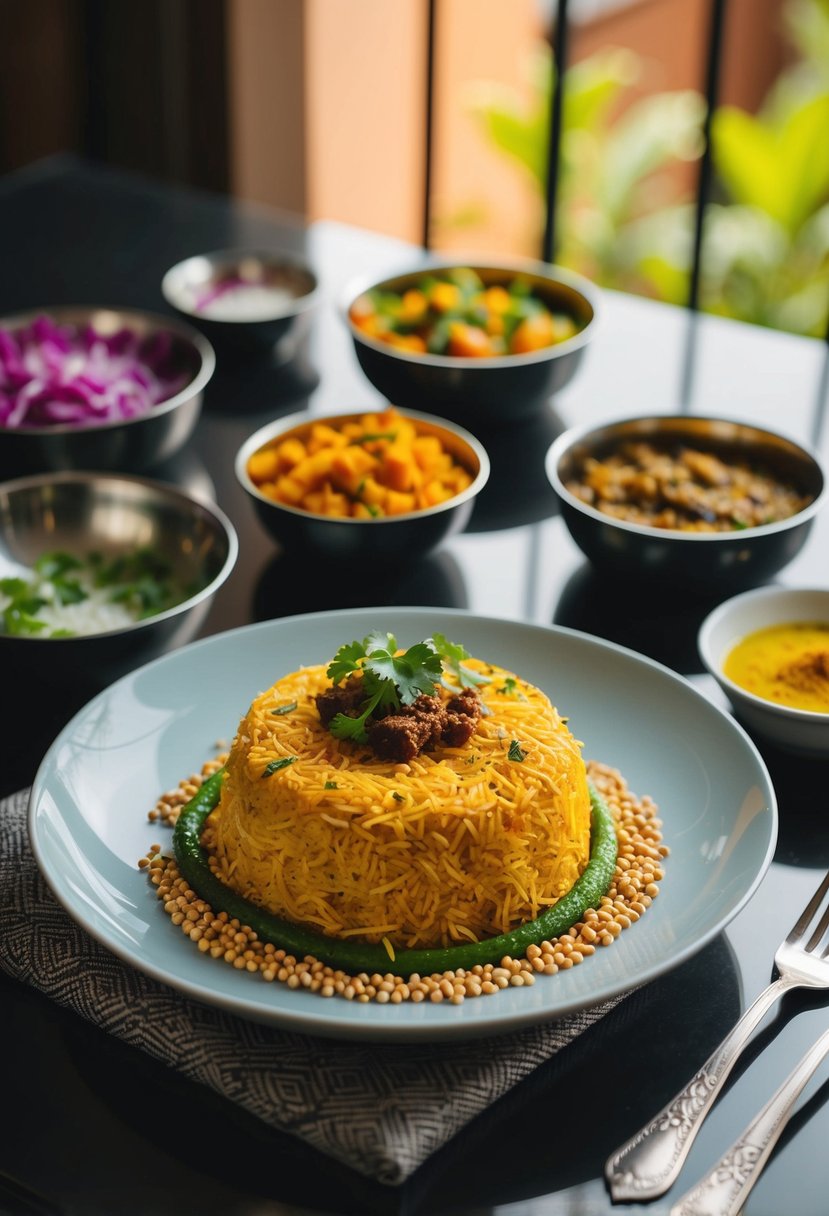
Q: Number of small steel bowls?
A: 6